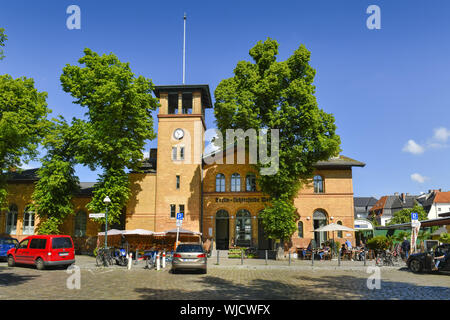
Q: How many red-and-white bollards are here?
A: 3